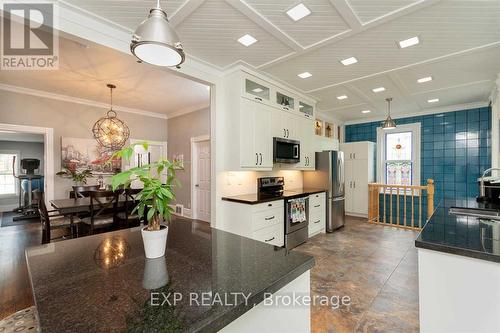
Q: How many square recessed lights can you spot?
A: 10